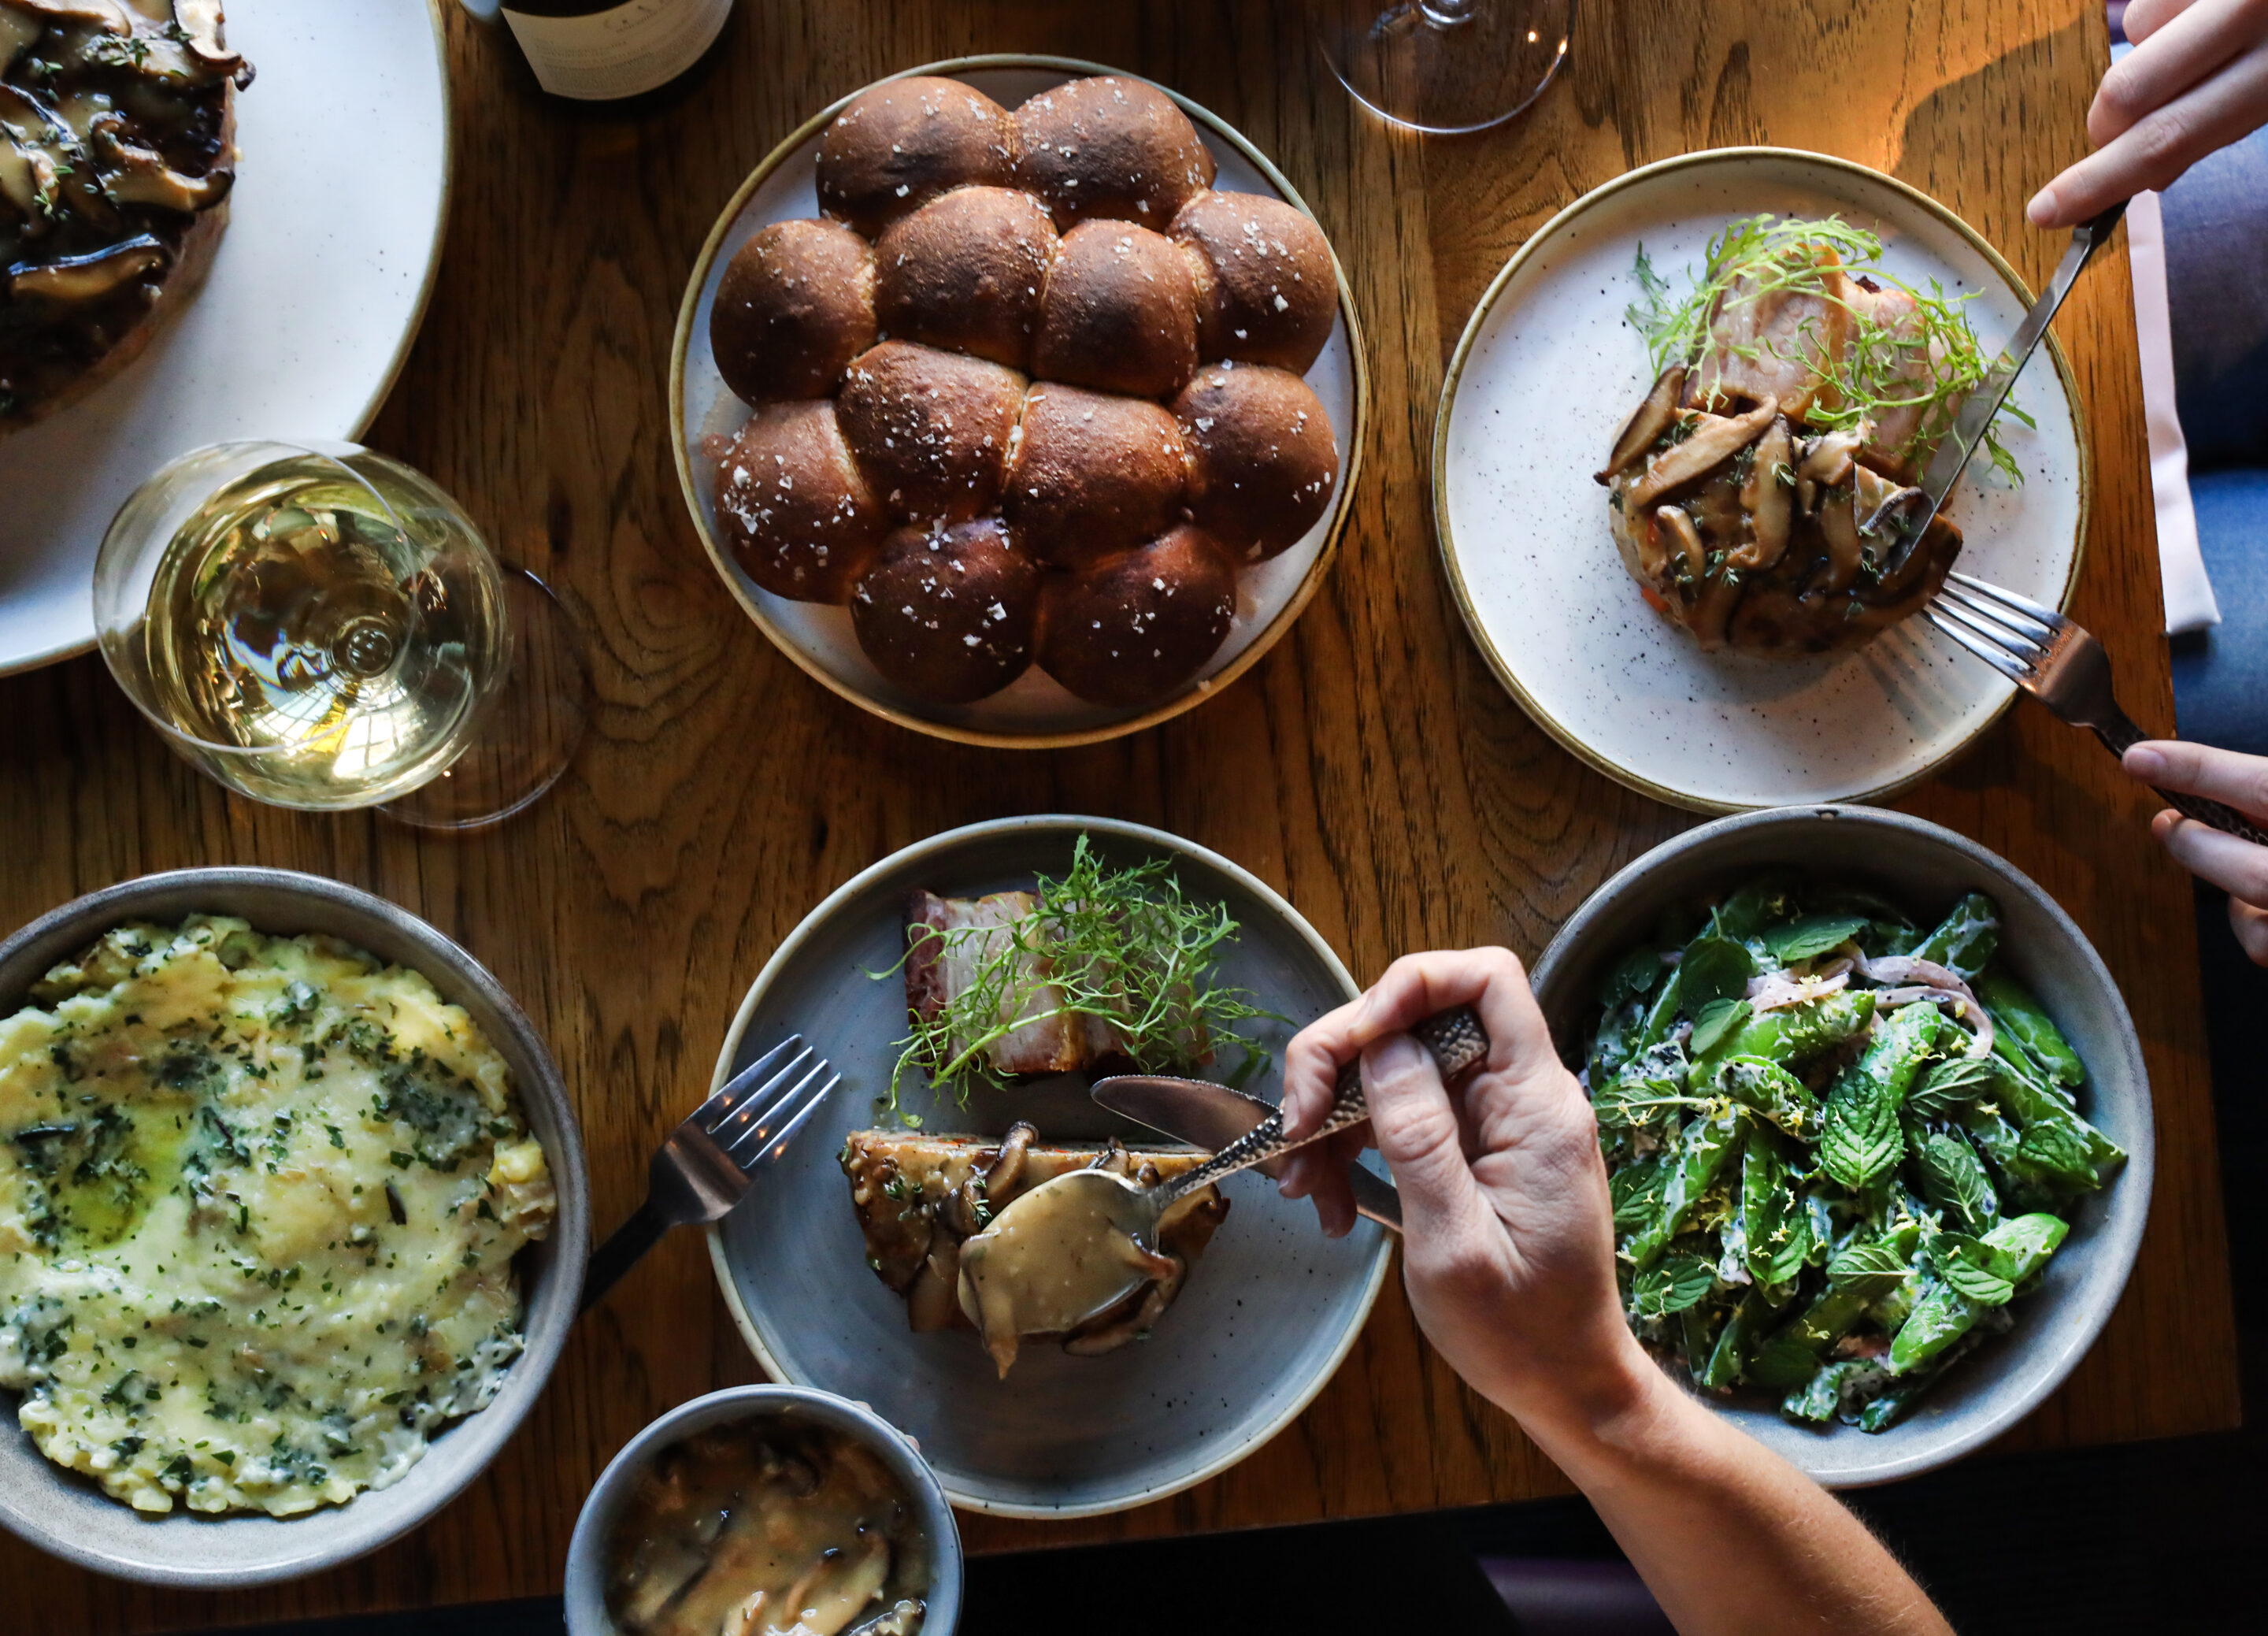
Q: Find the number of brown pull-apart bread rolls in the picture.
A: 12